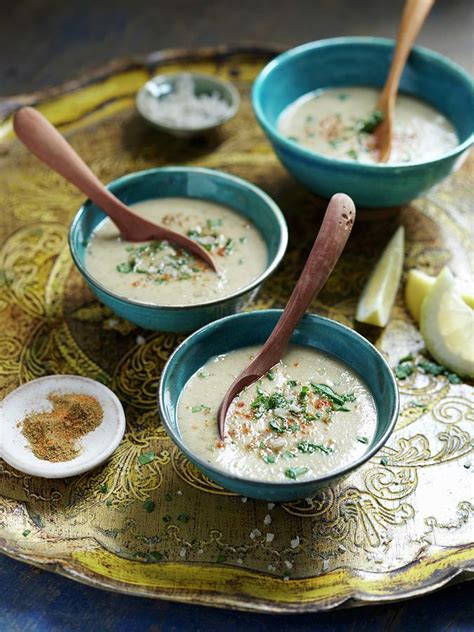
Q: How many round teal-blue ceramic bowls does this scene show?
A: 3